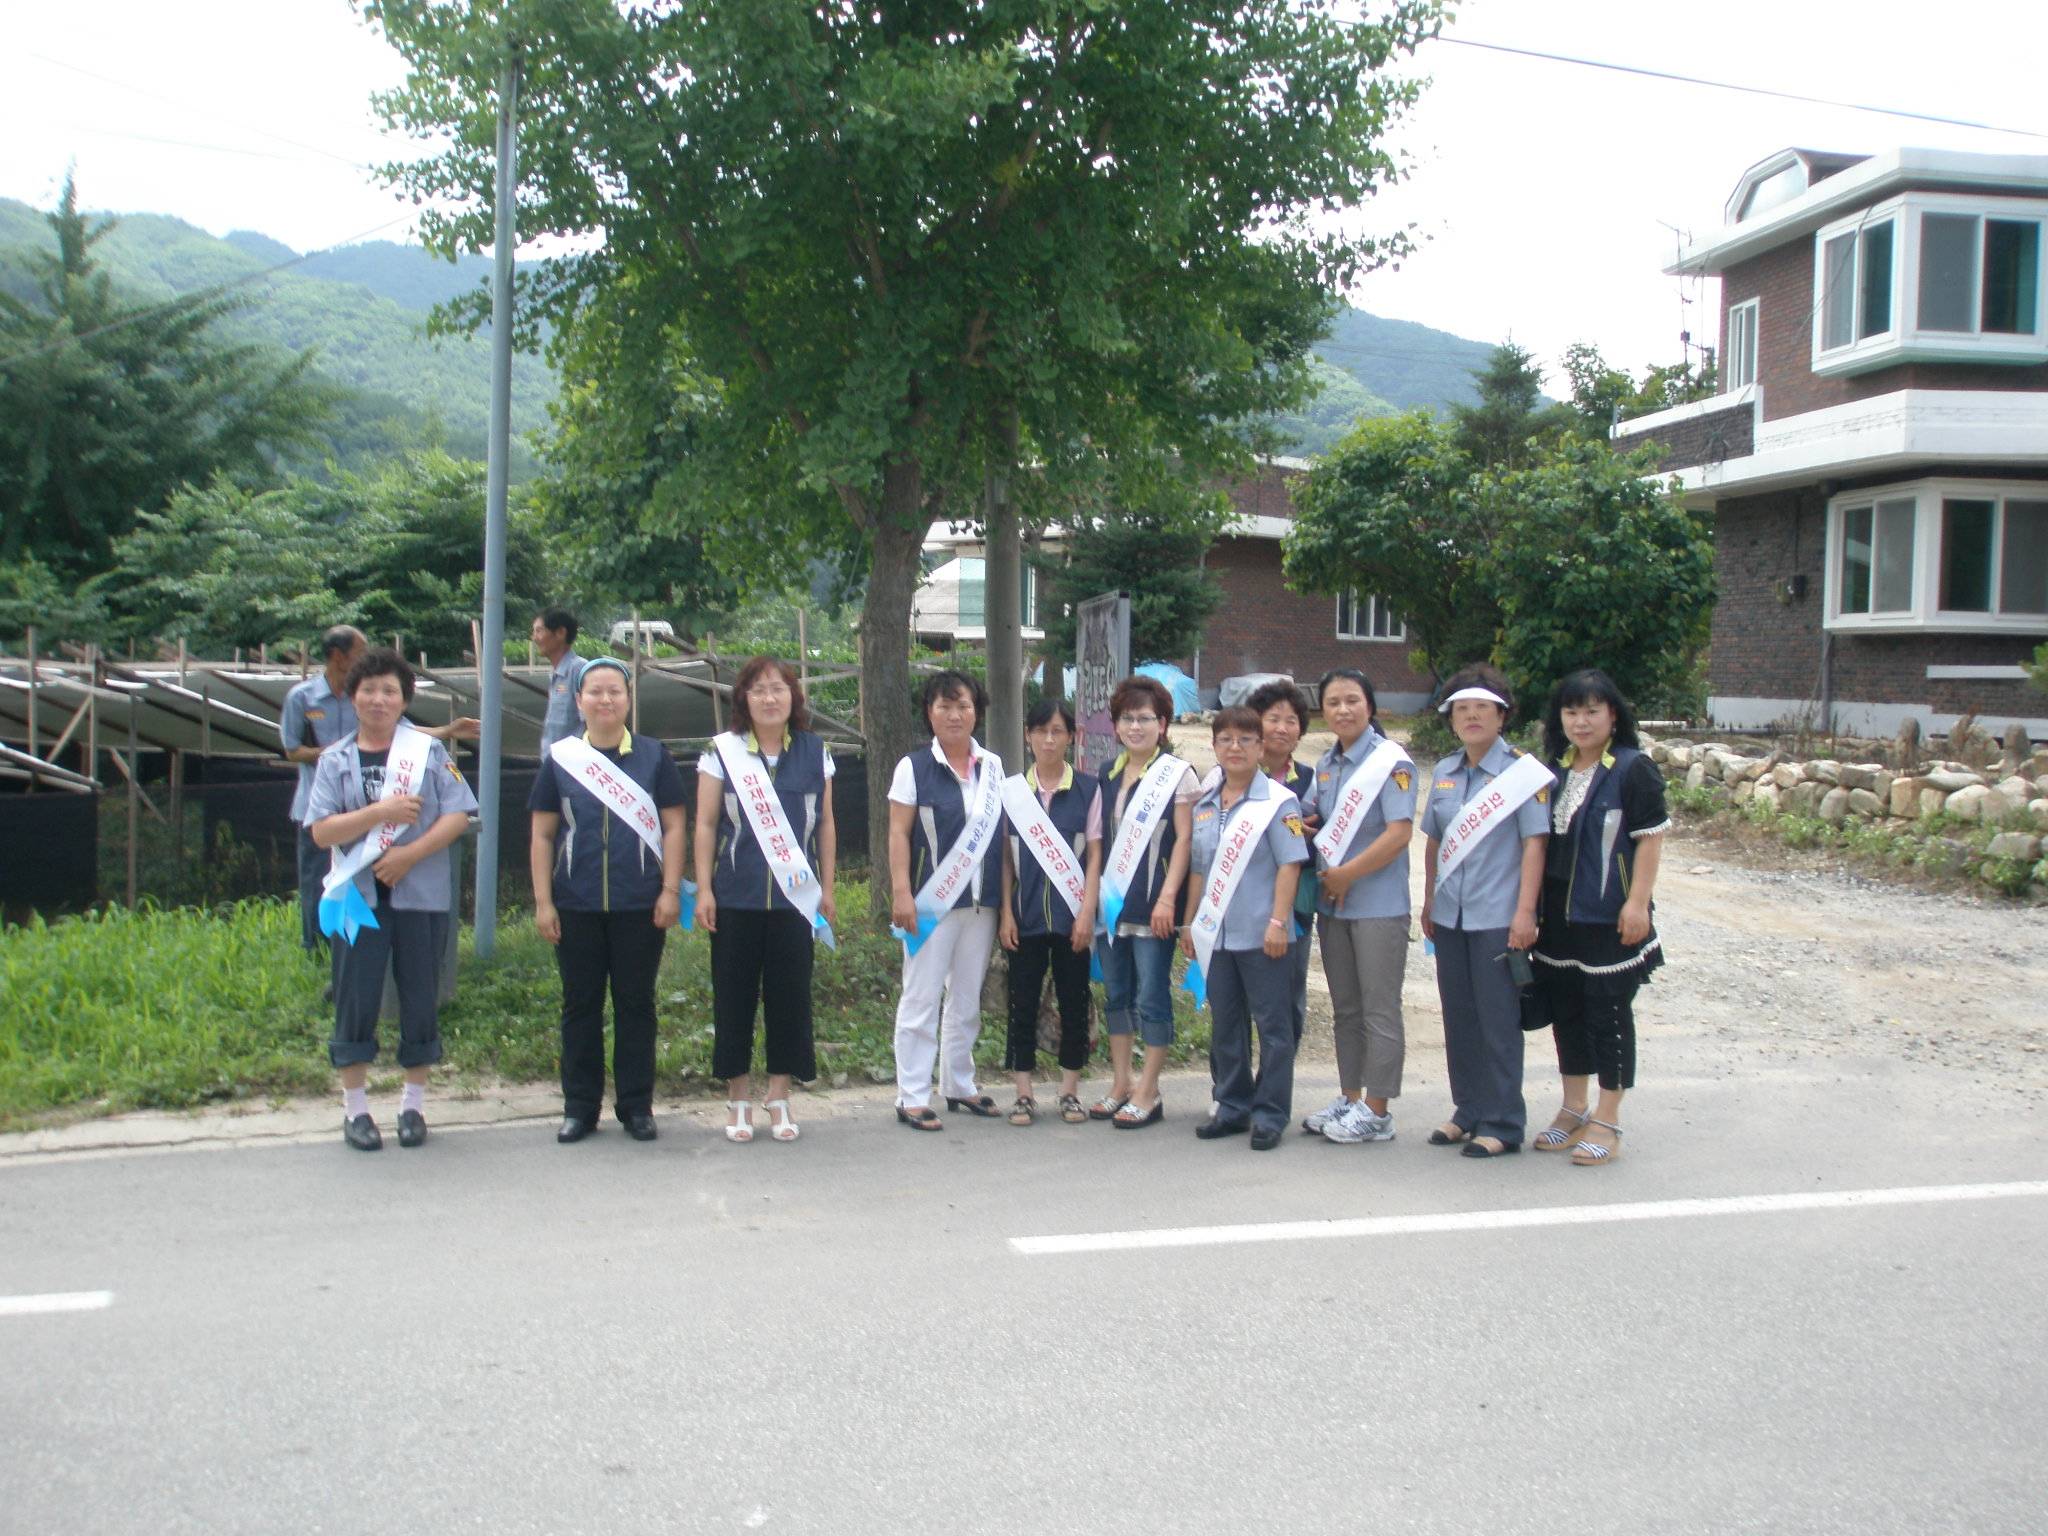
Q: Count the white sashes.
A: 9